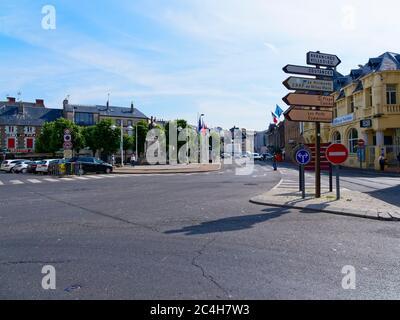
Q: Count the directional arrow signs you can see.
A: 5